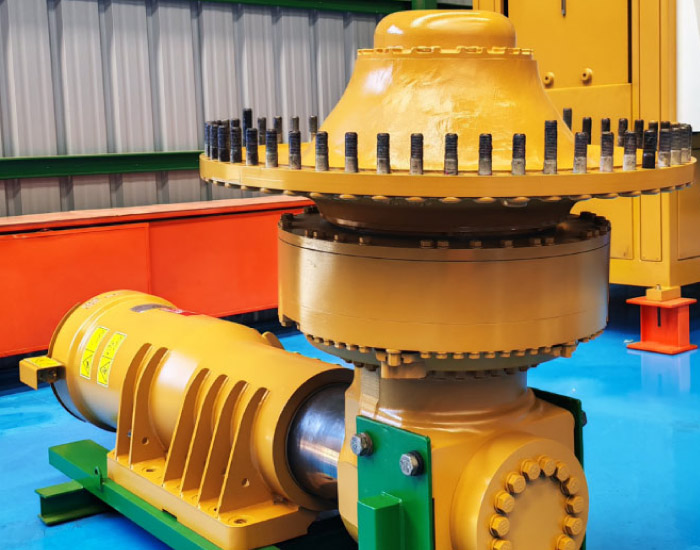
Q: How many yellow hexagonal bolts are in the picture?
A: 11